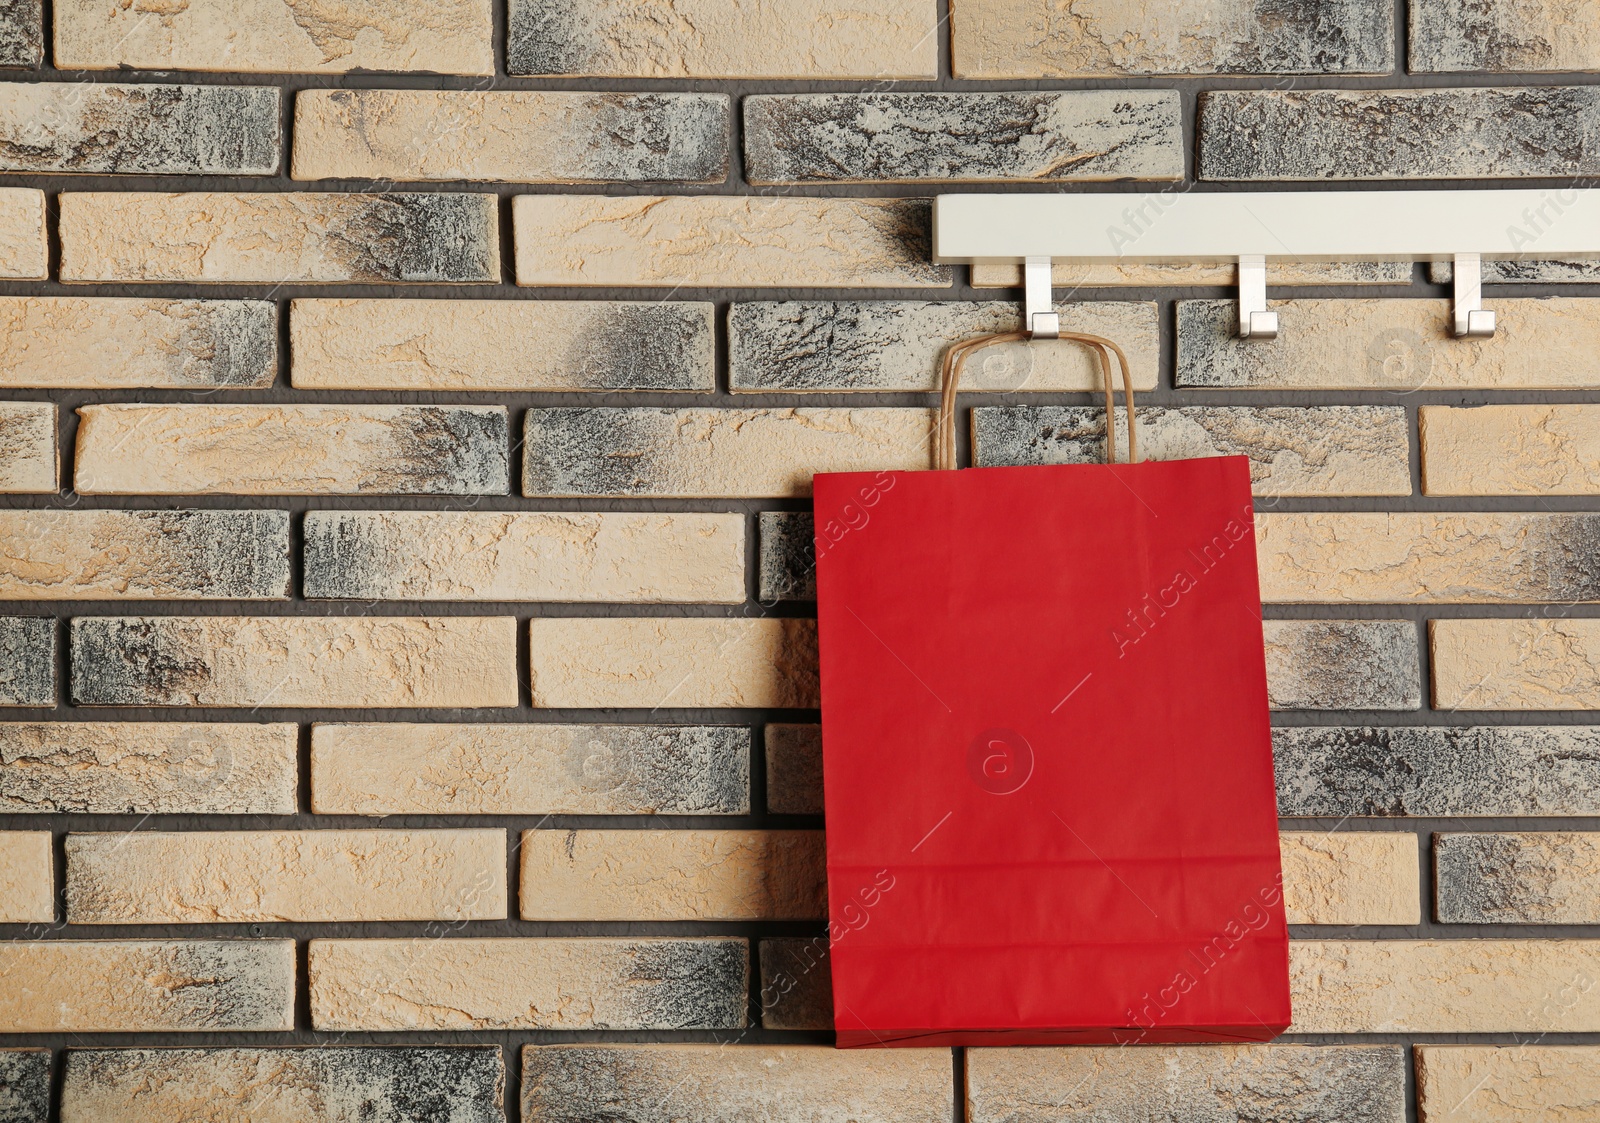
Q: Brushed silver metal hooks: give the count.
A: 3